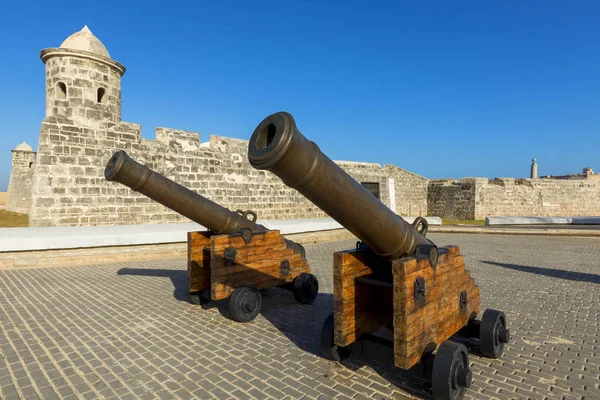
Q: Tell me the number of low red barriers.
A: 0